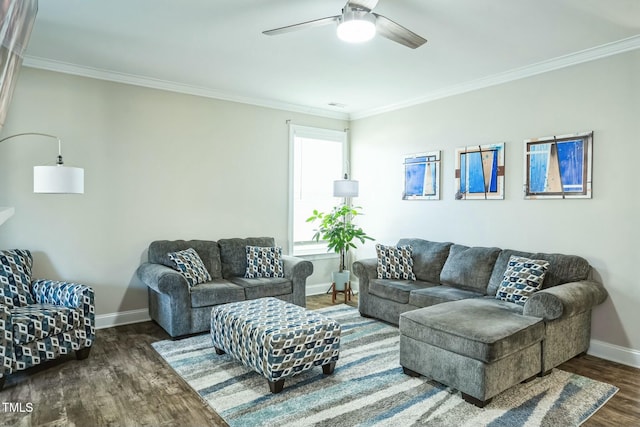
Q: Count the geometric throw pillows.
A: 4